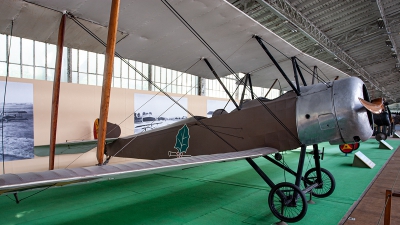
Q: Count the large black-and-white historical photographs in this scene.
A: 3